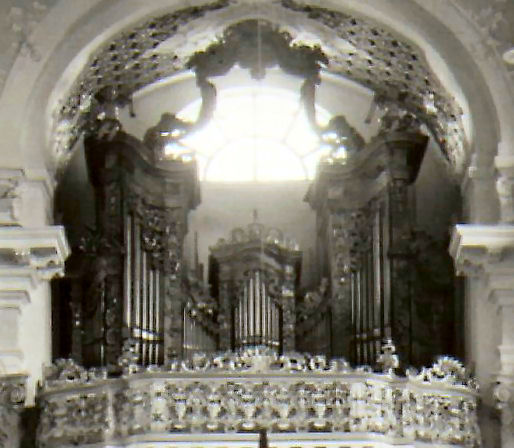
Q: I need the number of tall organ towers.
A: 2